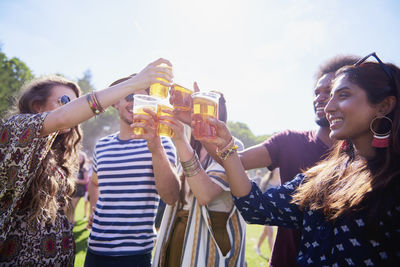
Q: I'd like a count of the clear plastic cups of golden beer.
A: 5